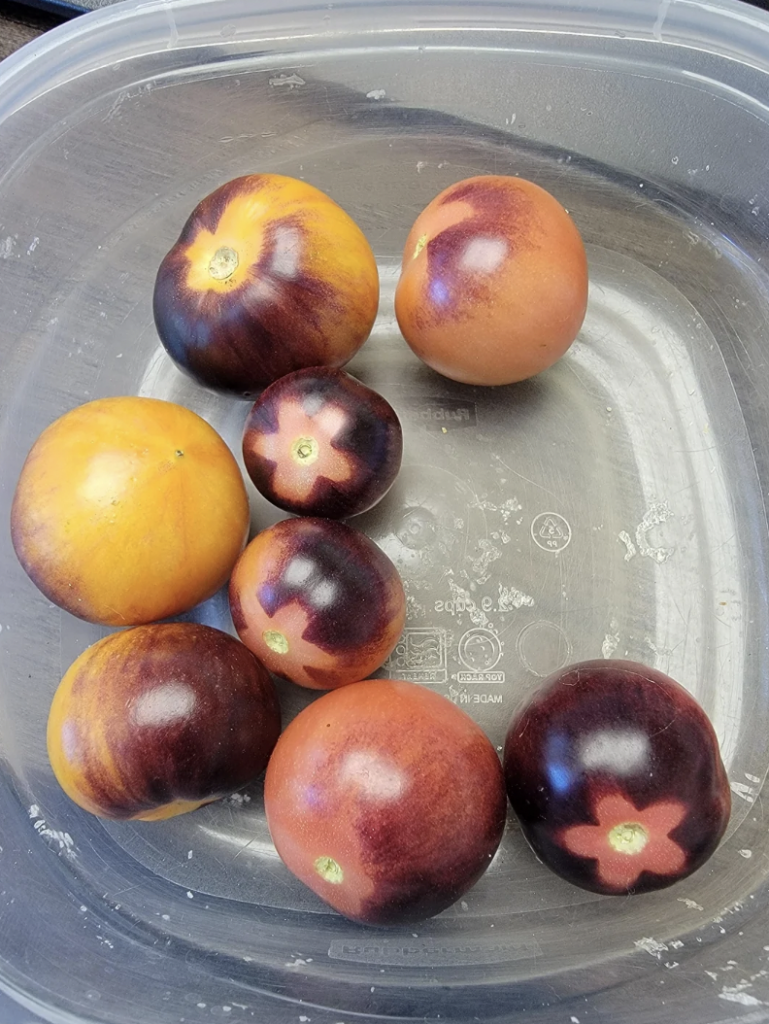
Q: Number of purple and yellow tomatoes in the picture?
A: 3